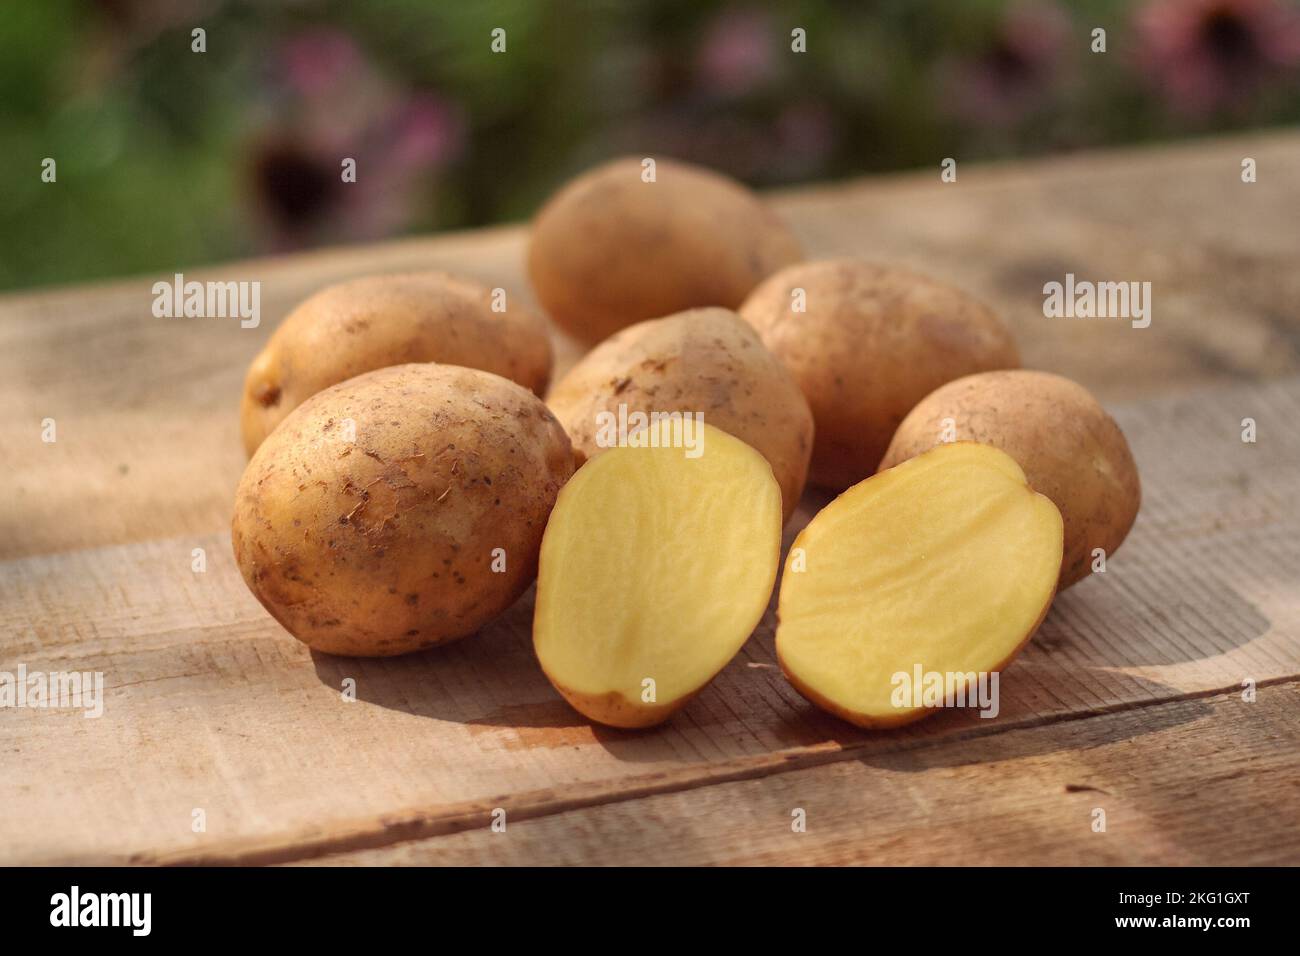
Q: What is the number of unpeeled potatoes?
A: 6